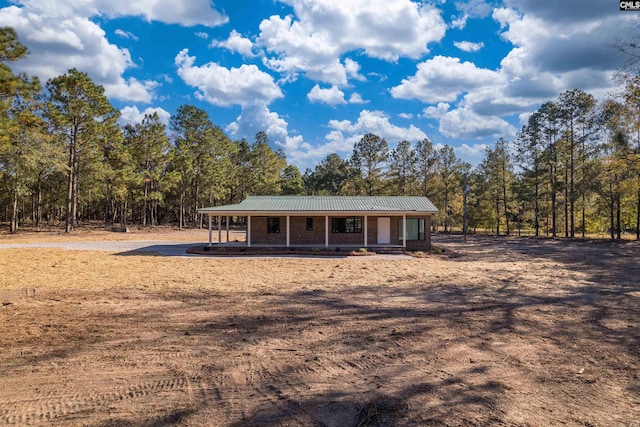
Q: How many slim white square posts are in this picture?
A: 8